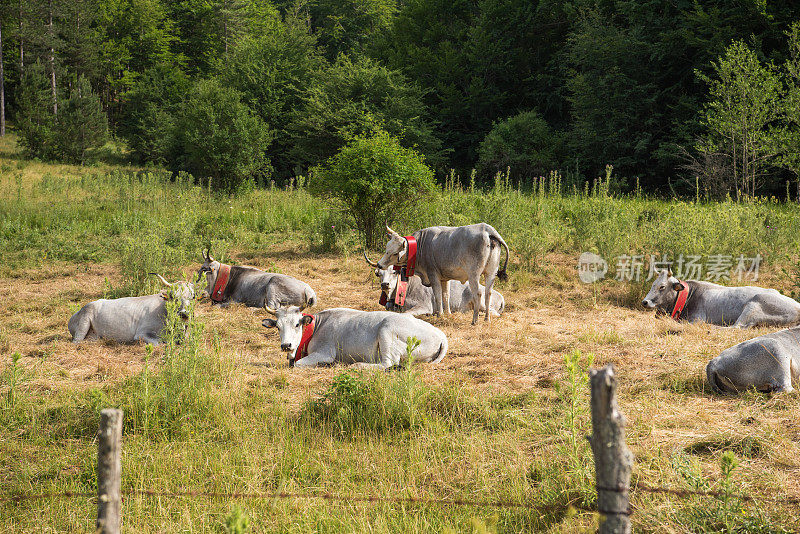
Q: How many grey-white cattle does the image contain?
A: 7